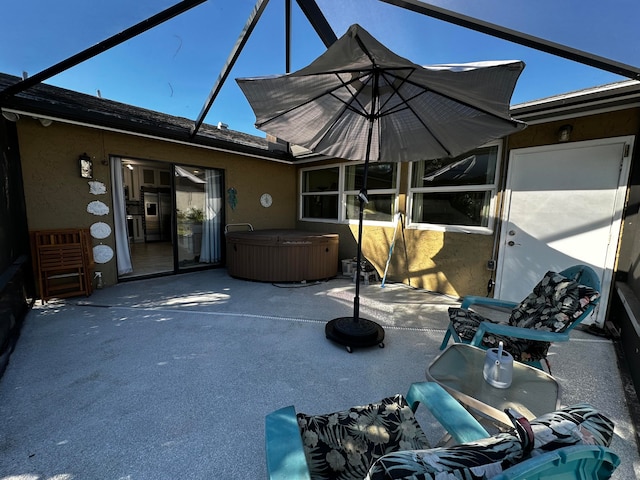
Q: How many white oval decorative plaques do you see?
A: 4